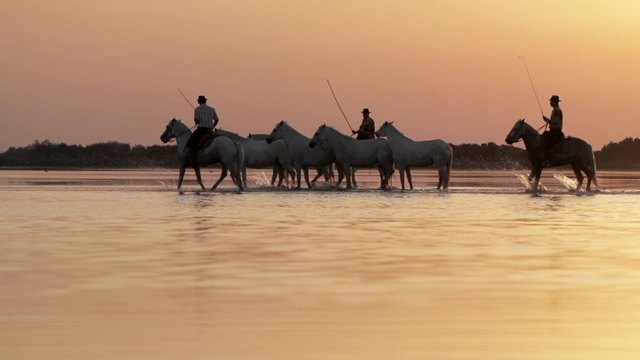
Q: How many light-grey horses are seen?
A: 5